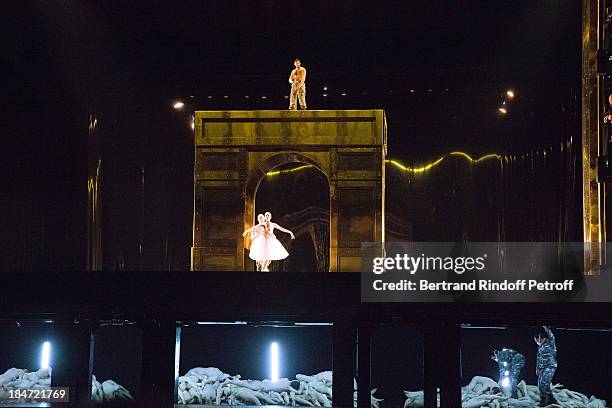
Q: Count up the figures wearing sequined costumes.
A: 2